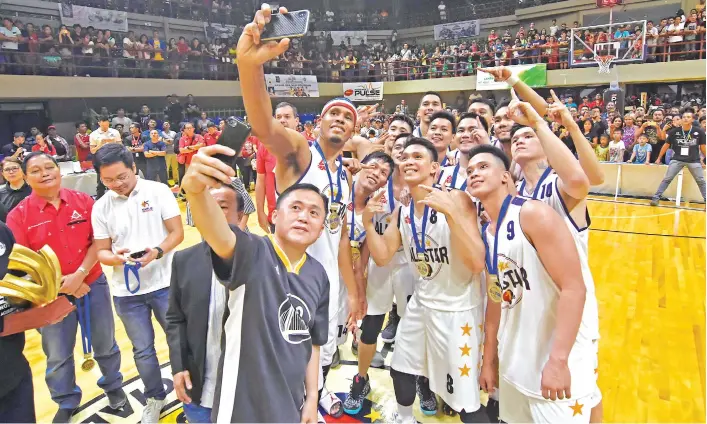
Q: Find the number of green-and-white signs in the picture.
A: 1